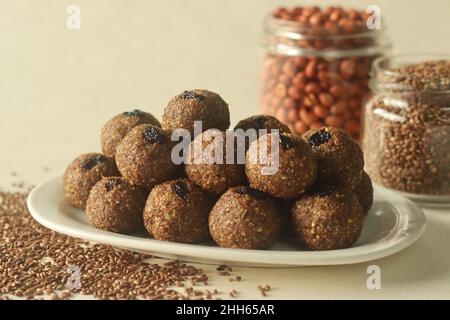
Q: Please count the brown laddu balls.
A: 13